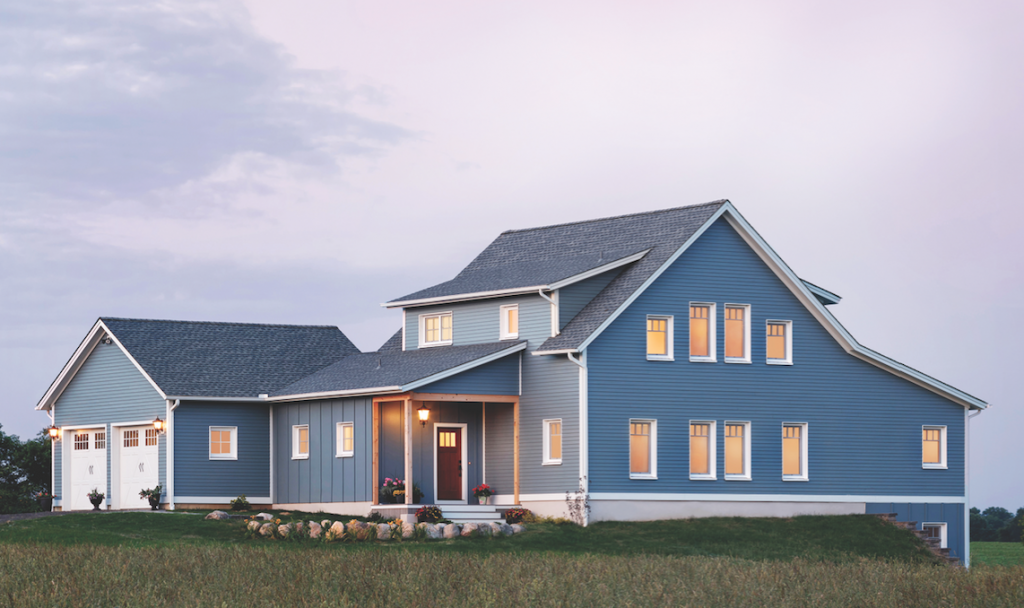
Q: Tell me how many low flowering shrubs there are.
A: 2